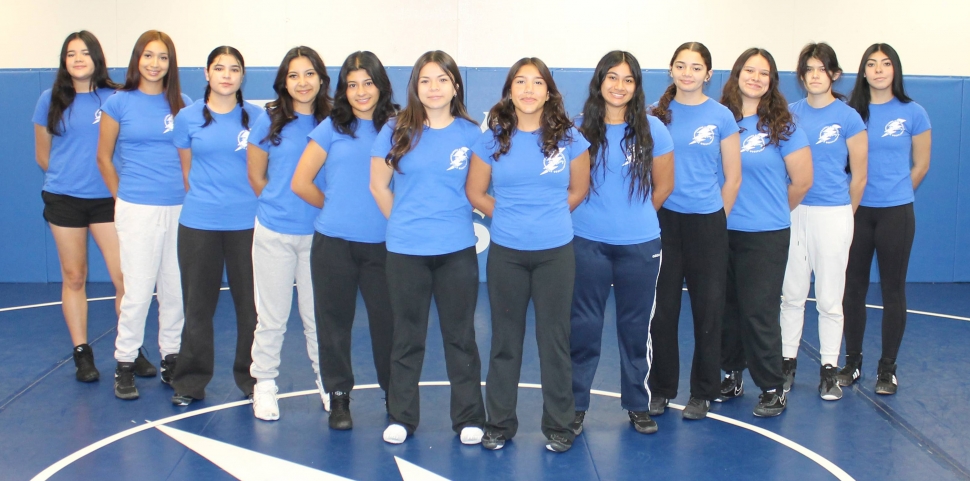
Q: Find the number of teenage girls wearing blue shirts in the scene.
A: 12